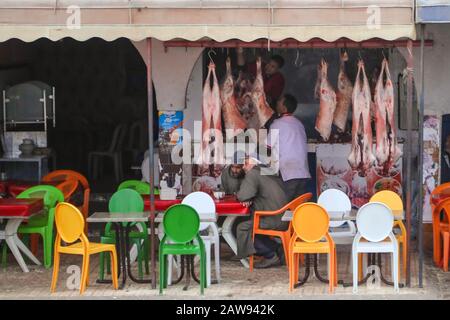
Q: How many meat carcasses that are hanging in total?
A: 7